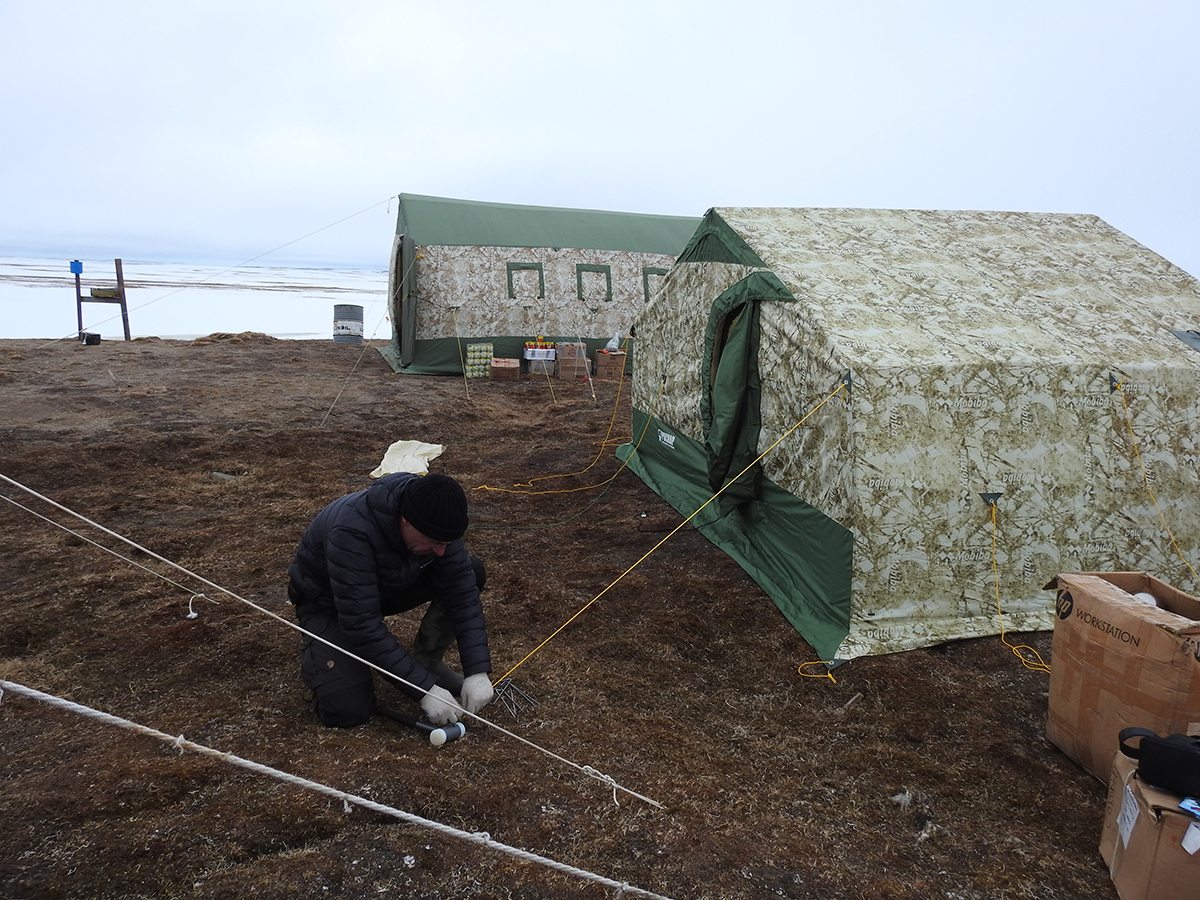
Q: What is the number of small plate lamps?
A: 0